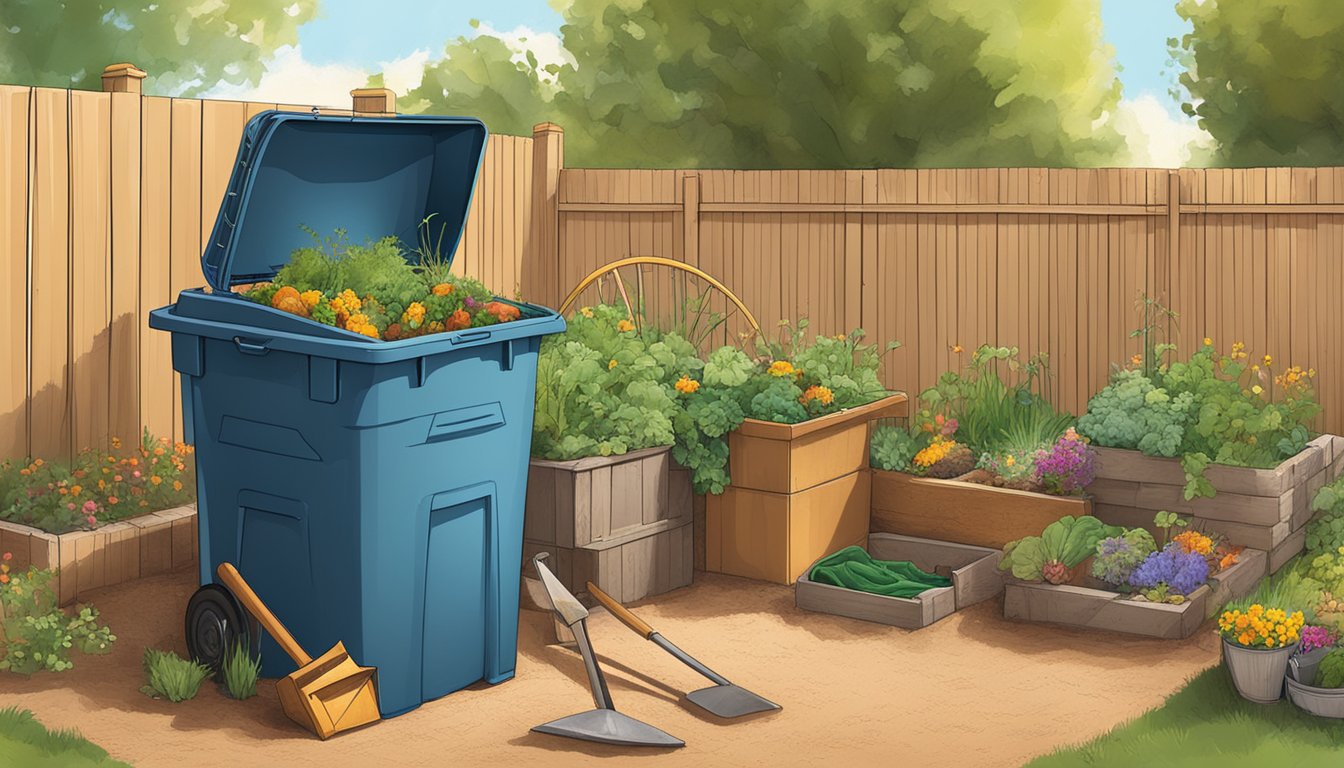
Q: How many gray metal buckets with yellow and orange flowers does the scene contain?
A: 1